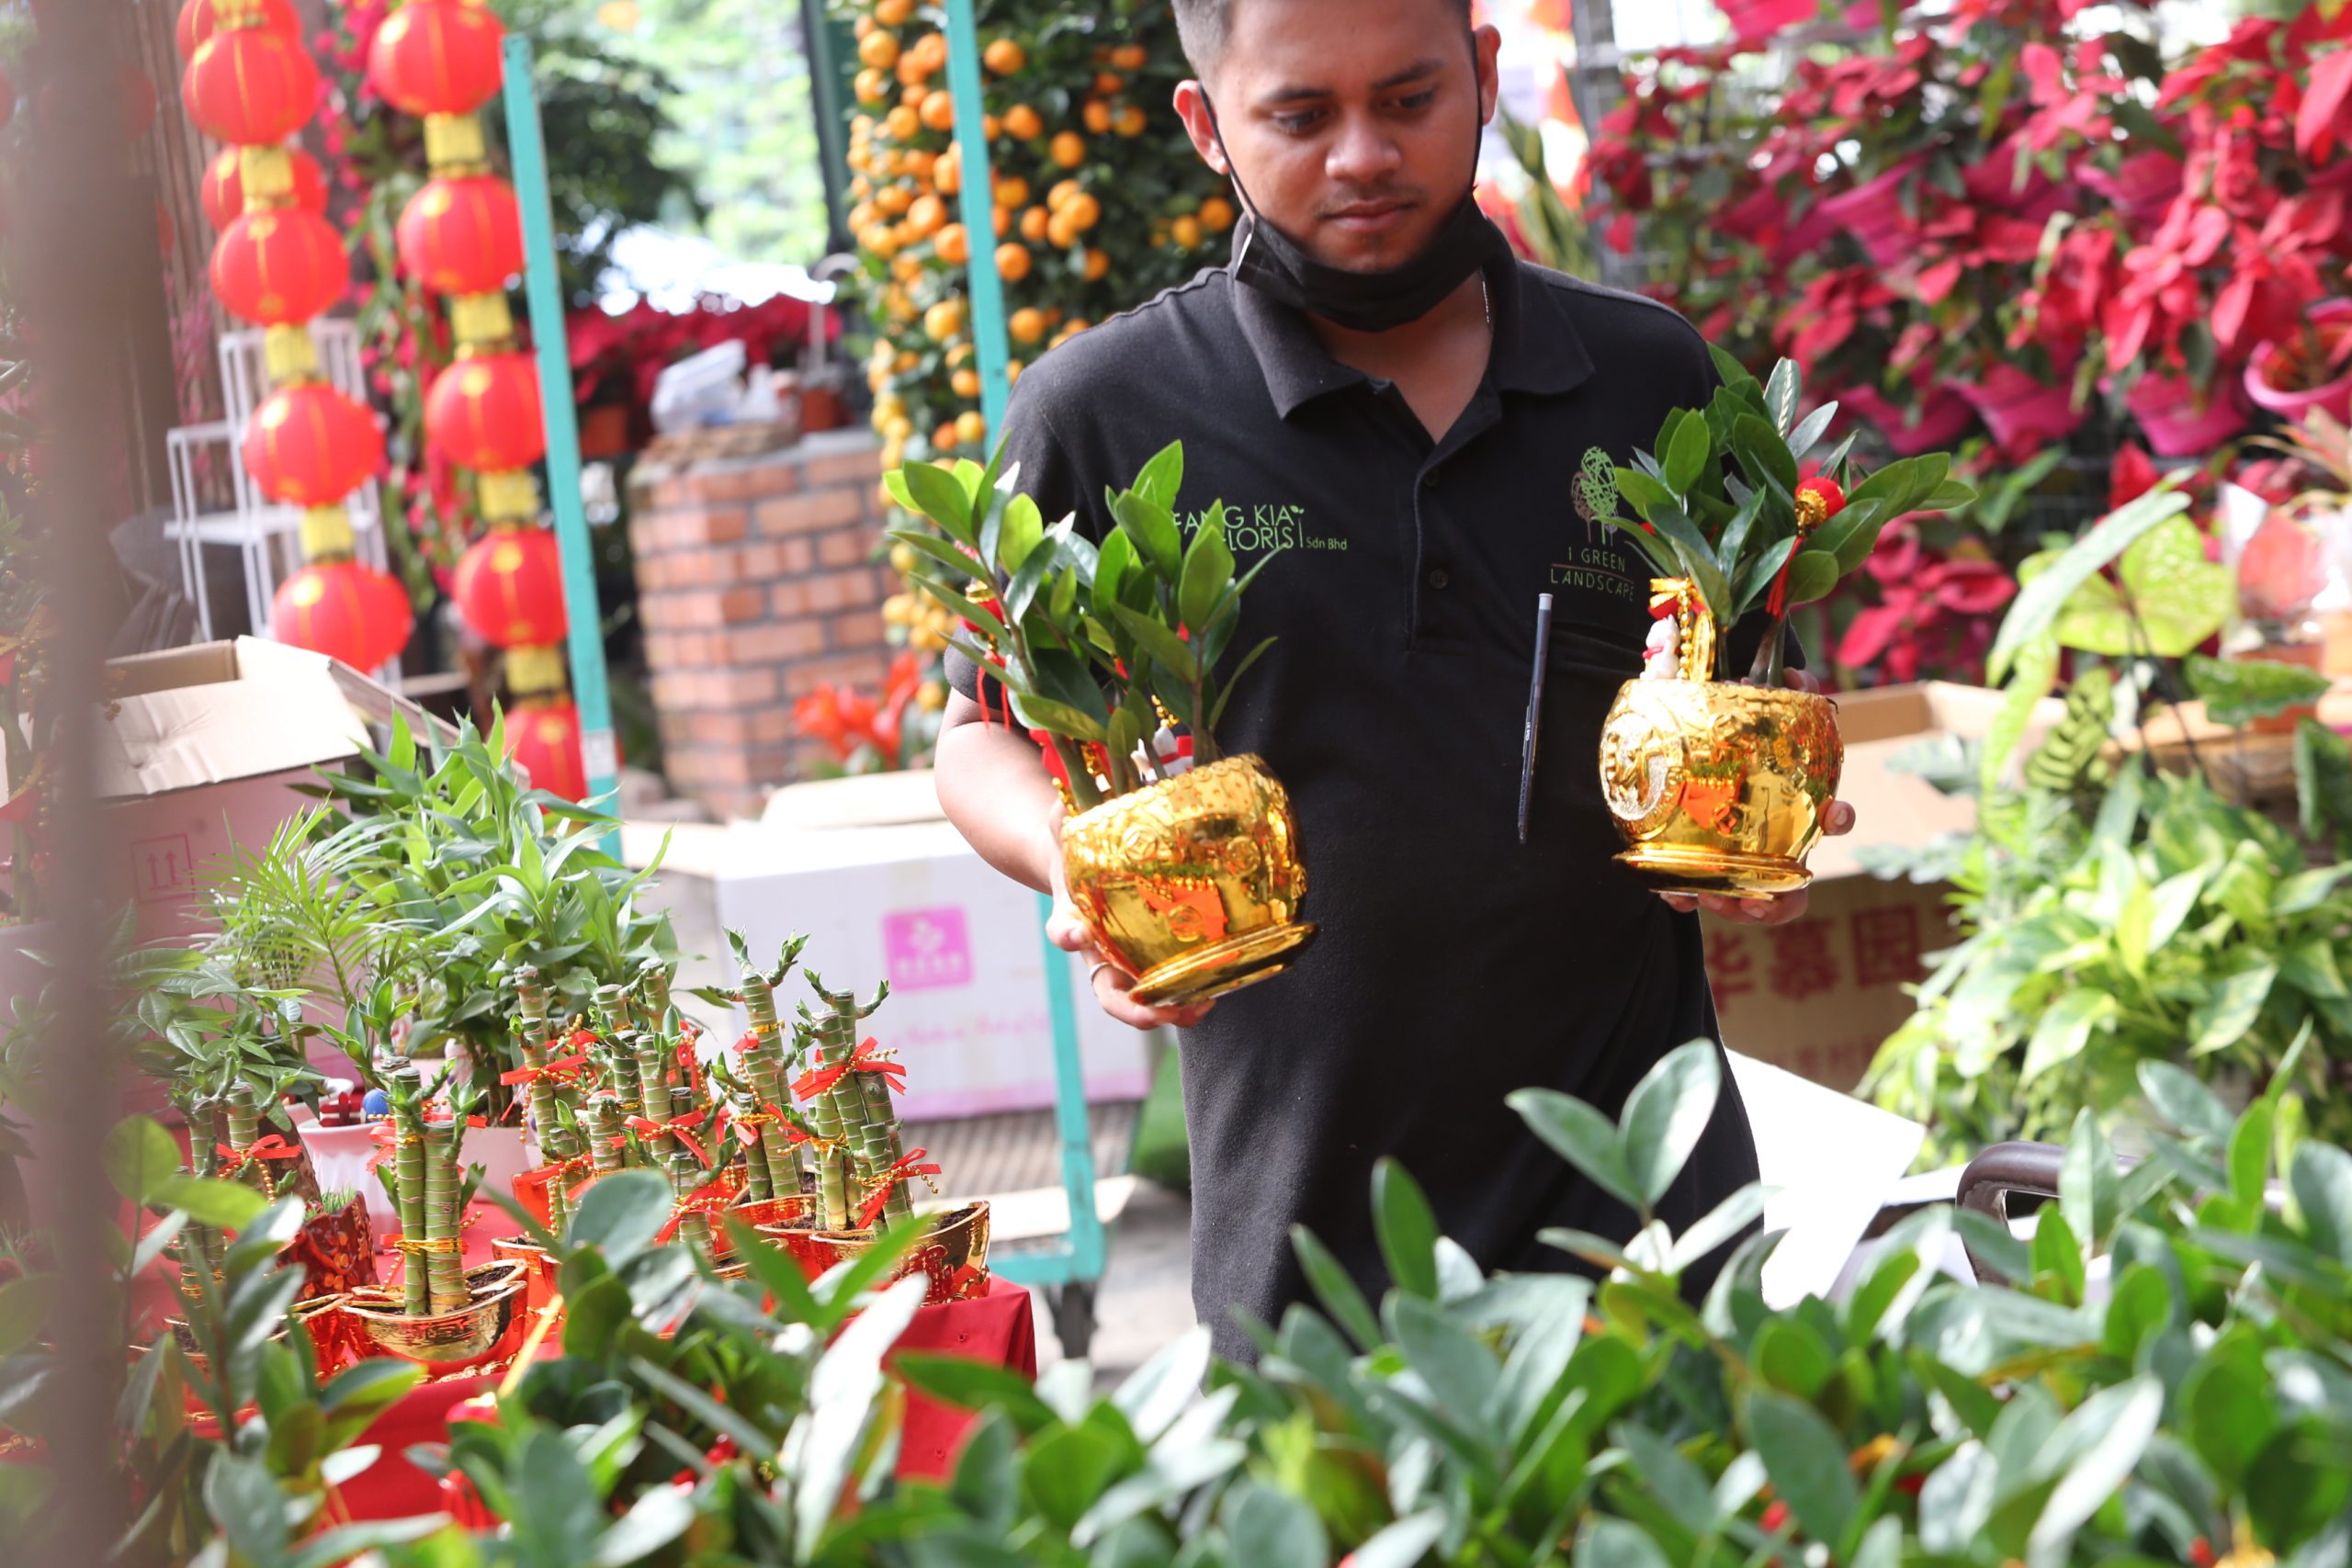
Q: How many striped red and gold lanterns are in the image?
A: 11